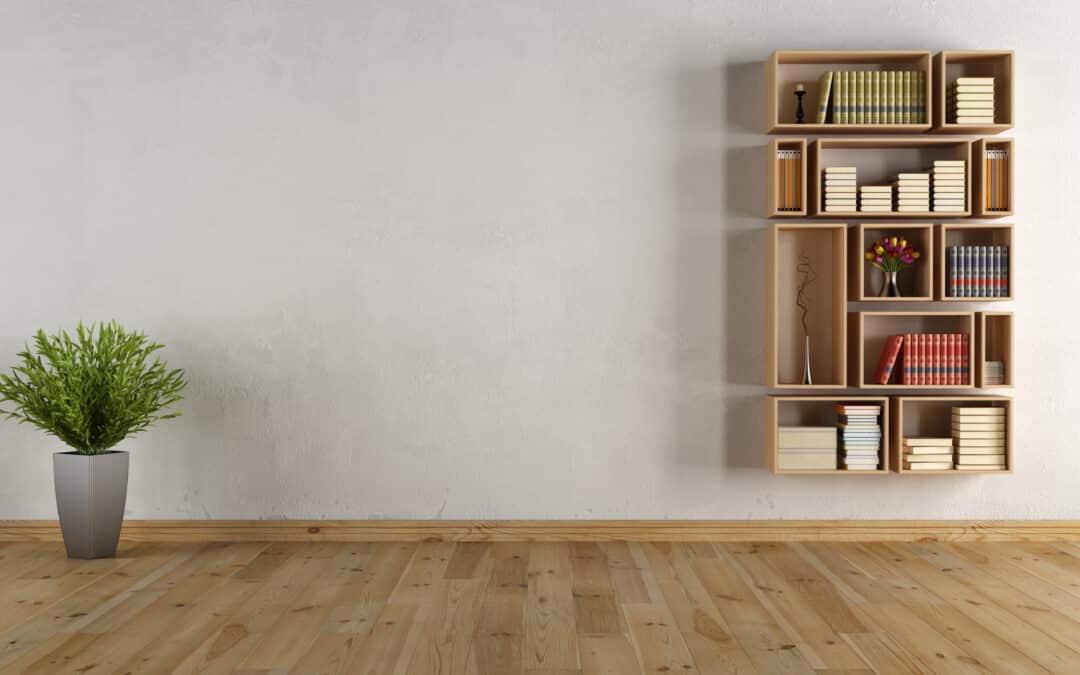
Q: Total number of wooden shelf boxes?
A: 12